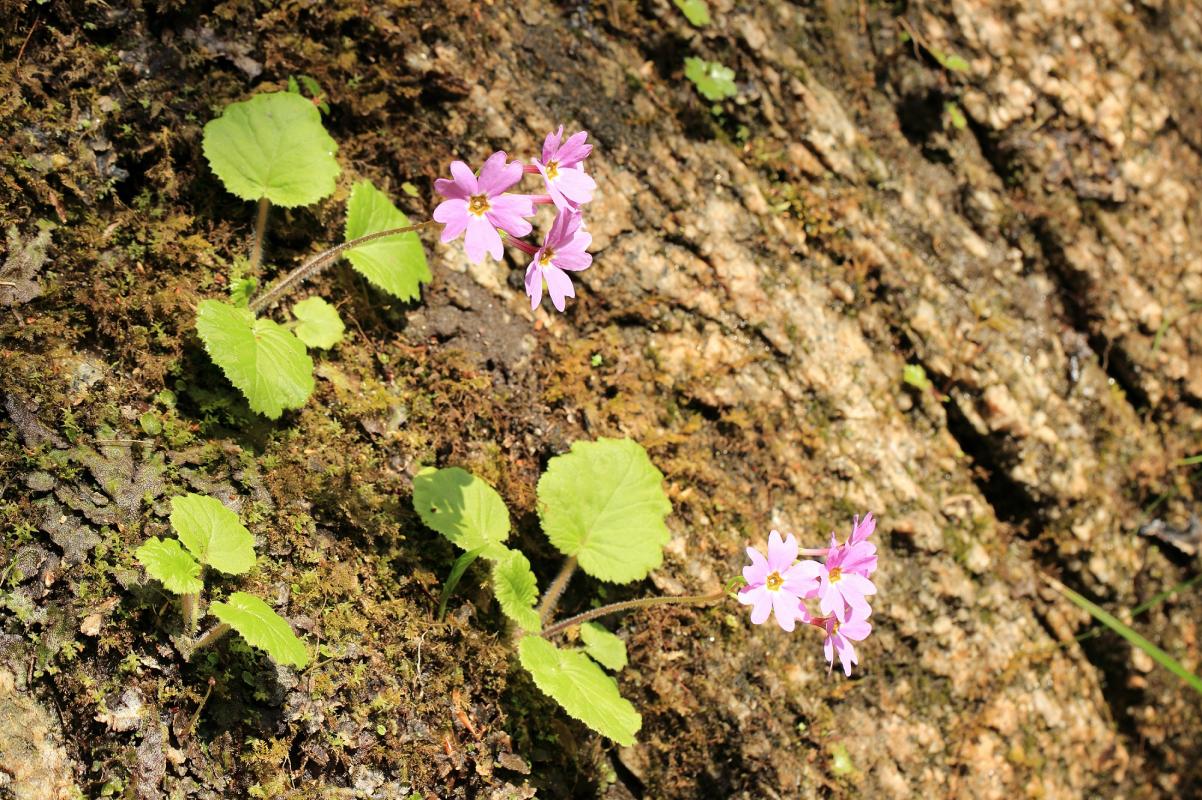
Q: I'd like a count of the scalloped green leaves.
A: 12